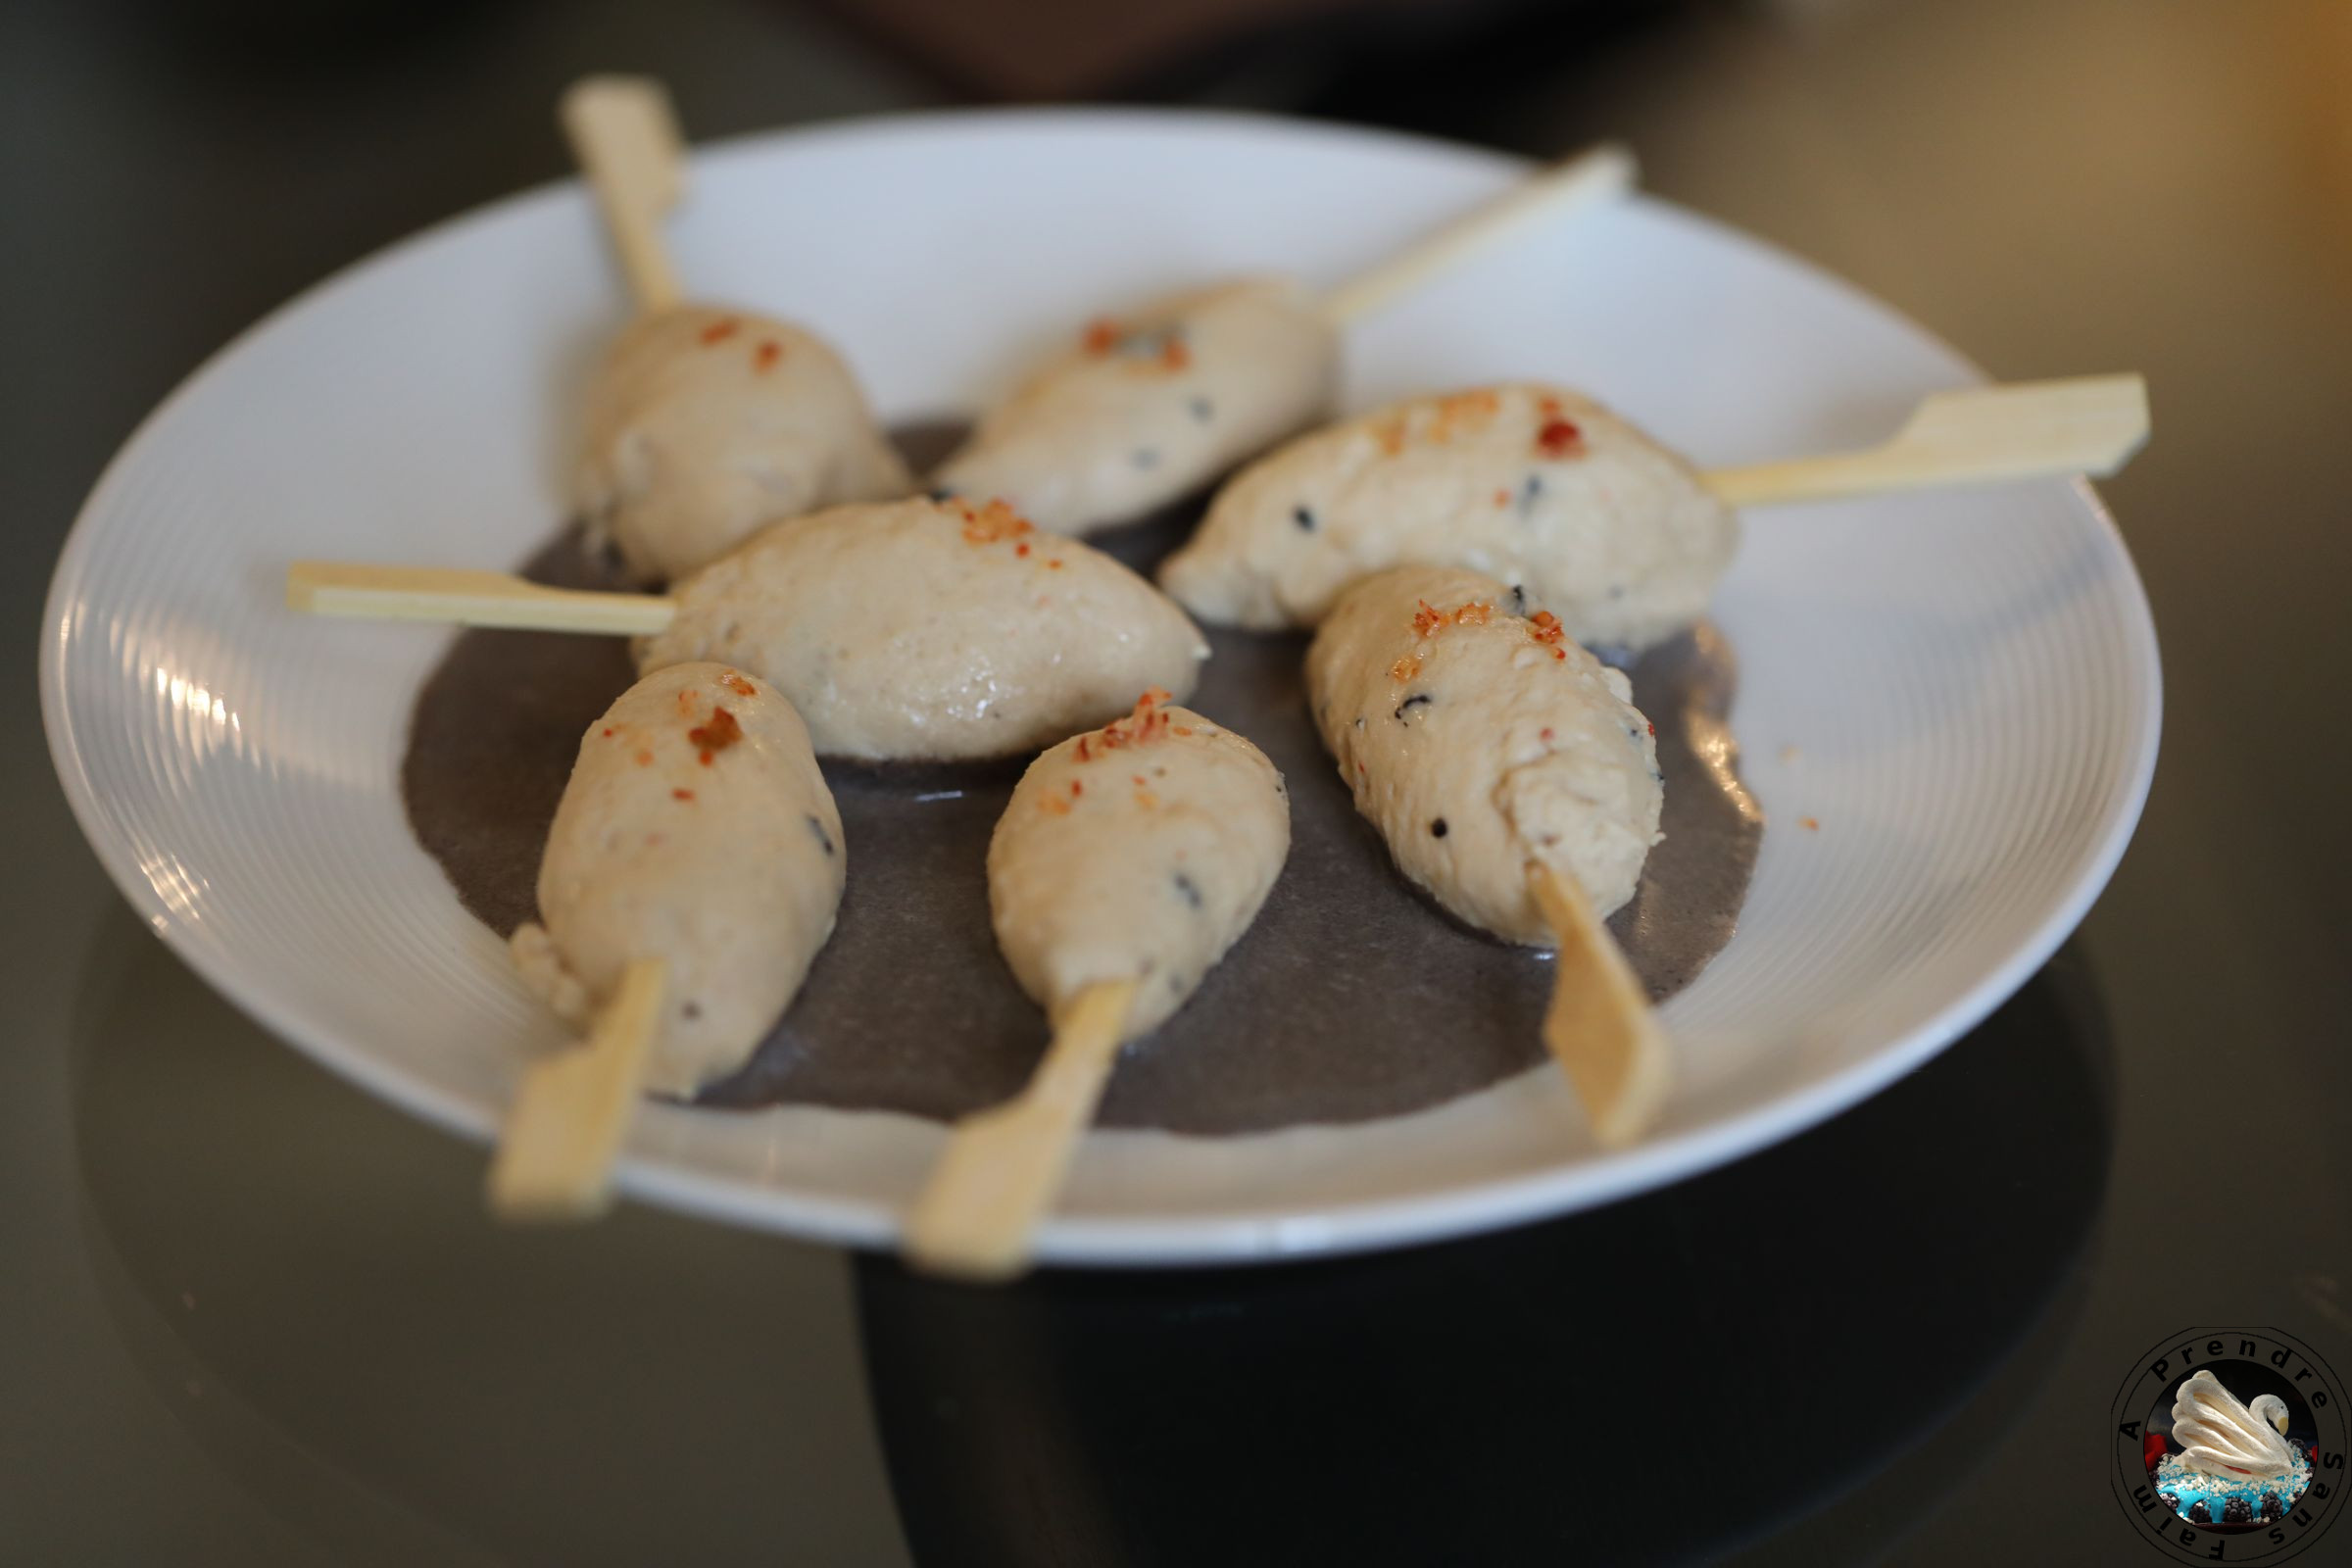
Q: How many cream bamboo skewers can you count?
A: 7